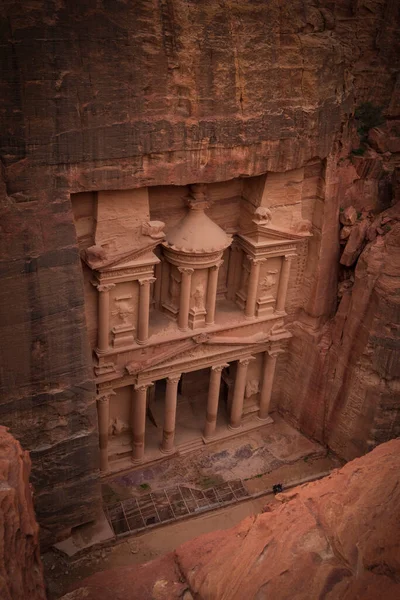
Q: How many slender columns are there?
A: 12